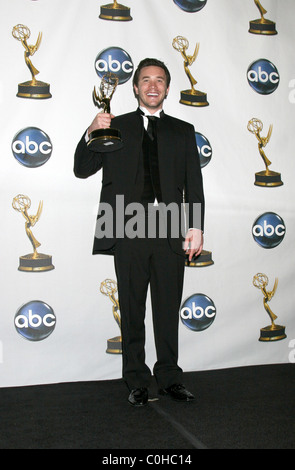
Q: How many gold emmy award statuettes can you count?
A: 10